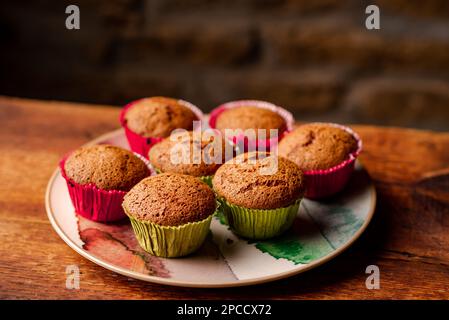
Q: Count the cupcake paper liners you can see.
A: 7